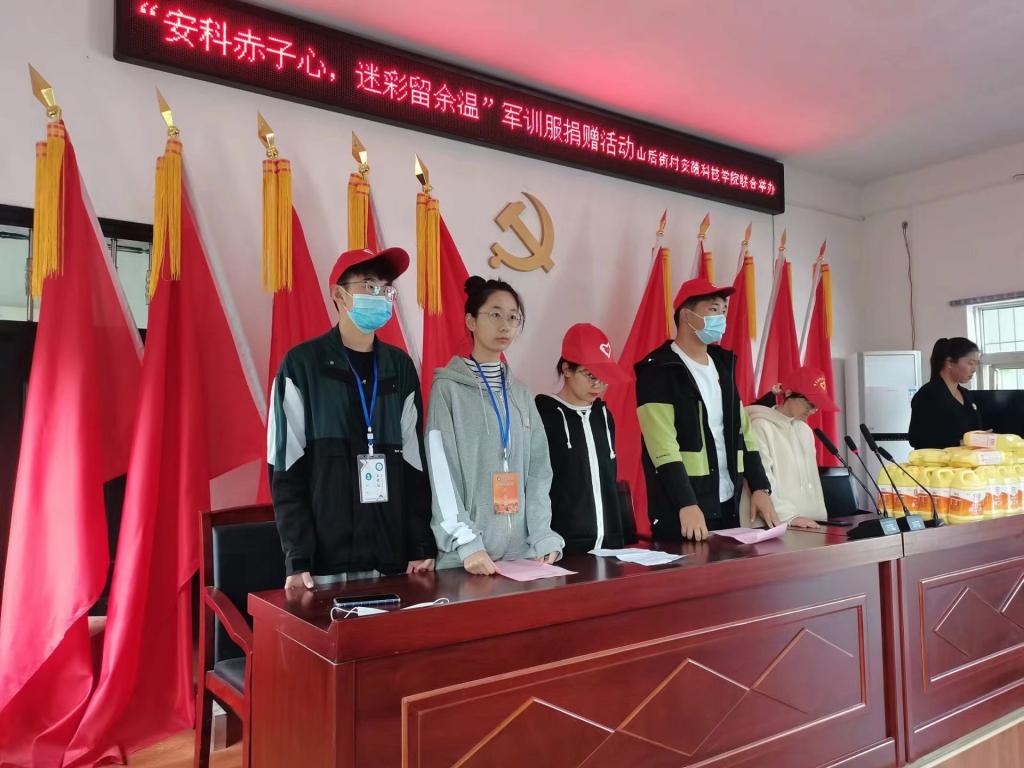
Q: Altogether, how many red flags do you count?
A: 10